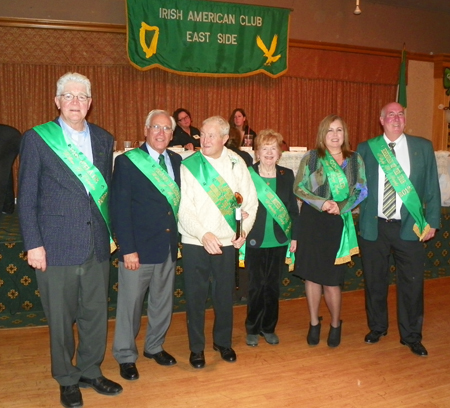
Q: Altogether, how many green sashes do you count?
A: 6